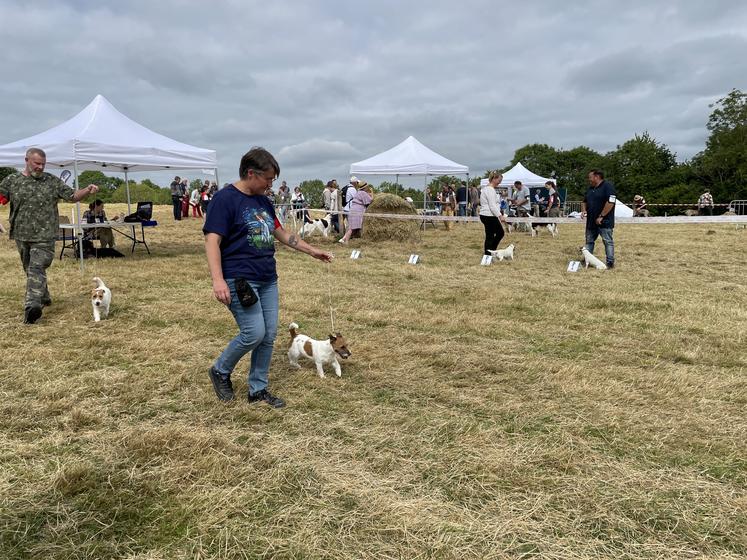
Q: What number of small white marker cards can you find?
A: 4